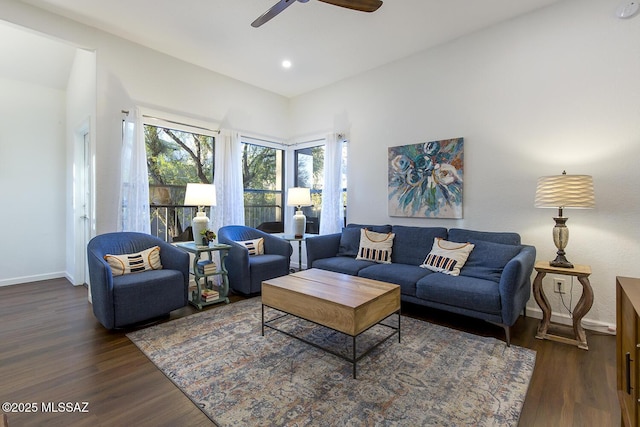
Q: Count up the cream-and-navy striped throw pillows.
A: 4